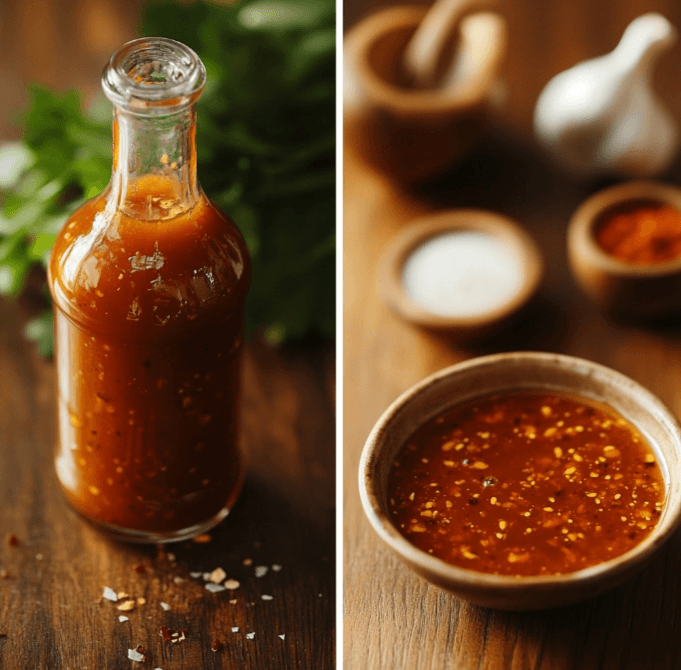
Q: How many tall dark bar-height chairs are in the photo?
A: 0